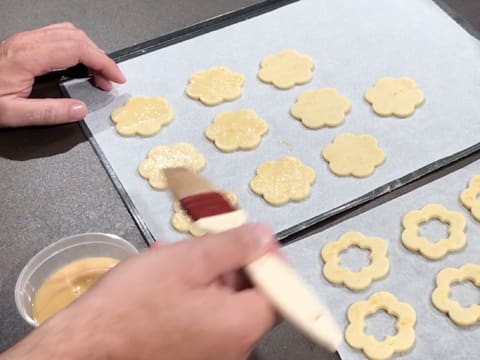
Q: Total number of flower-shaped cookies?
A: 15